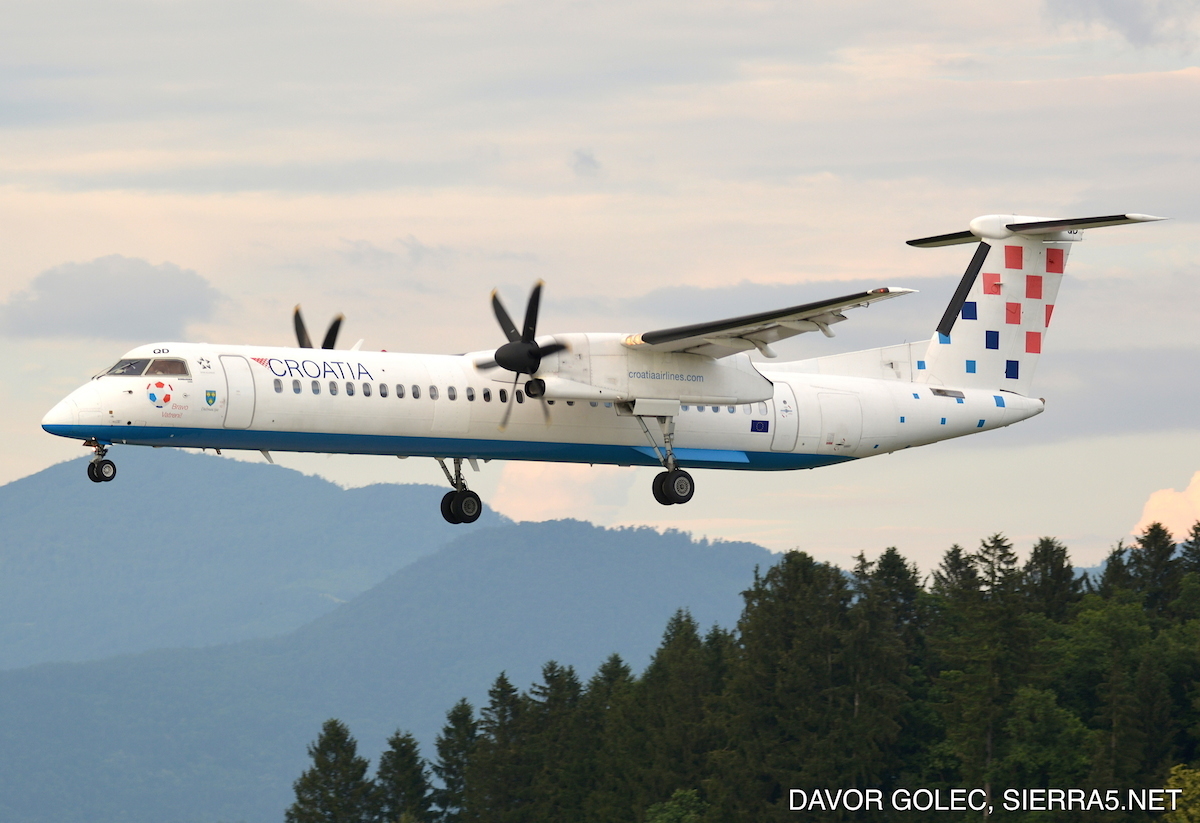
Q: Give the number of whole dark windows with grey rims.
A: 15